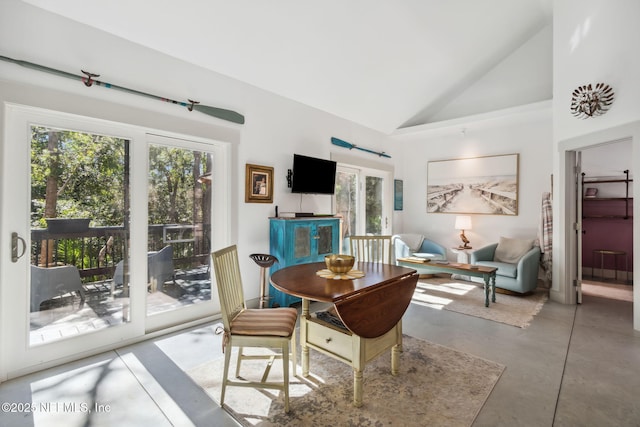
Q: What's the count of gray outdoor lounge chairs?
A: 2